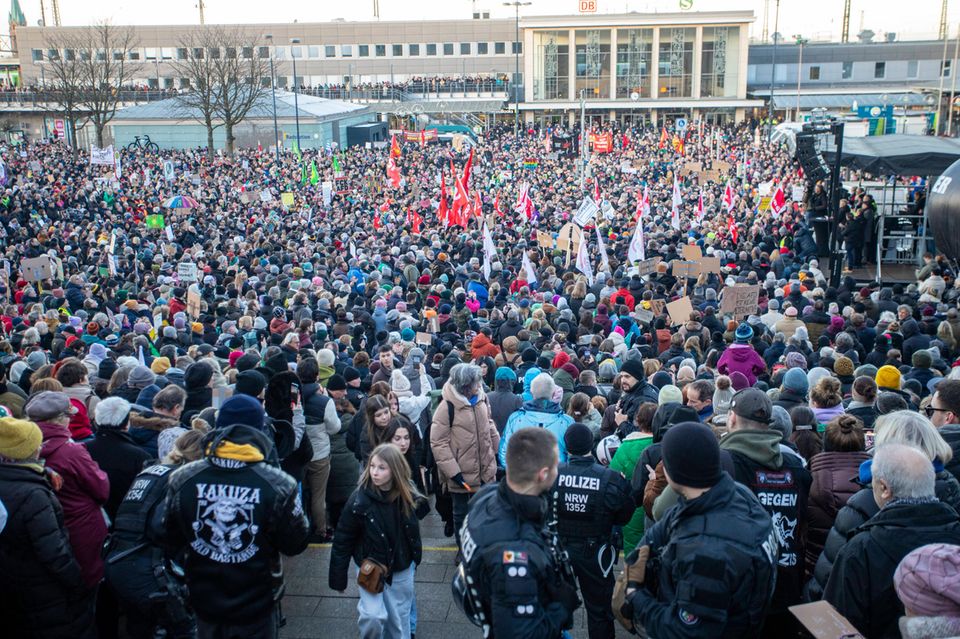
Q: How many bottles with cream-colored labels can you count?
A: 0